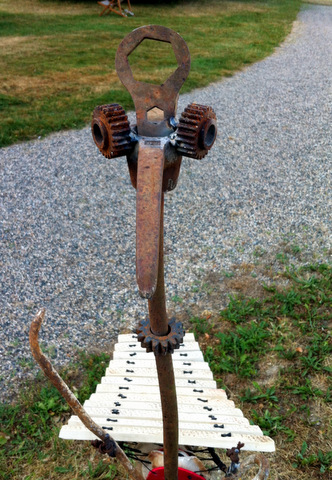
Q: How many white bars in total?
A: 12